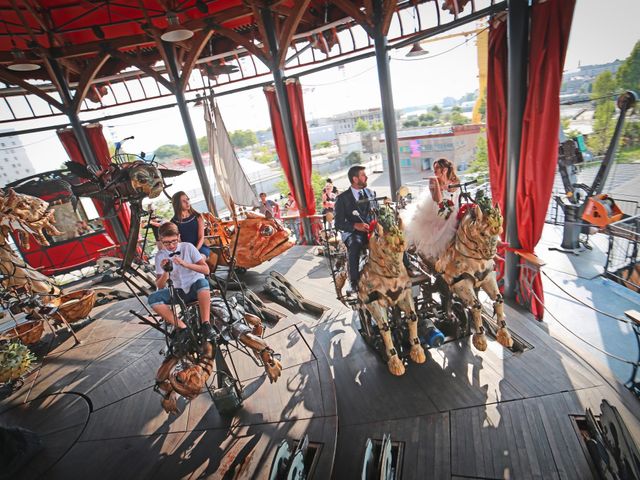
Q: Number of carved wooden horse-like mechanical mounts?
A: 2